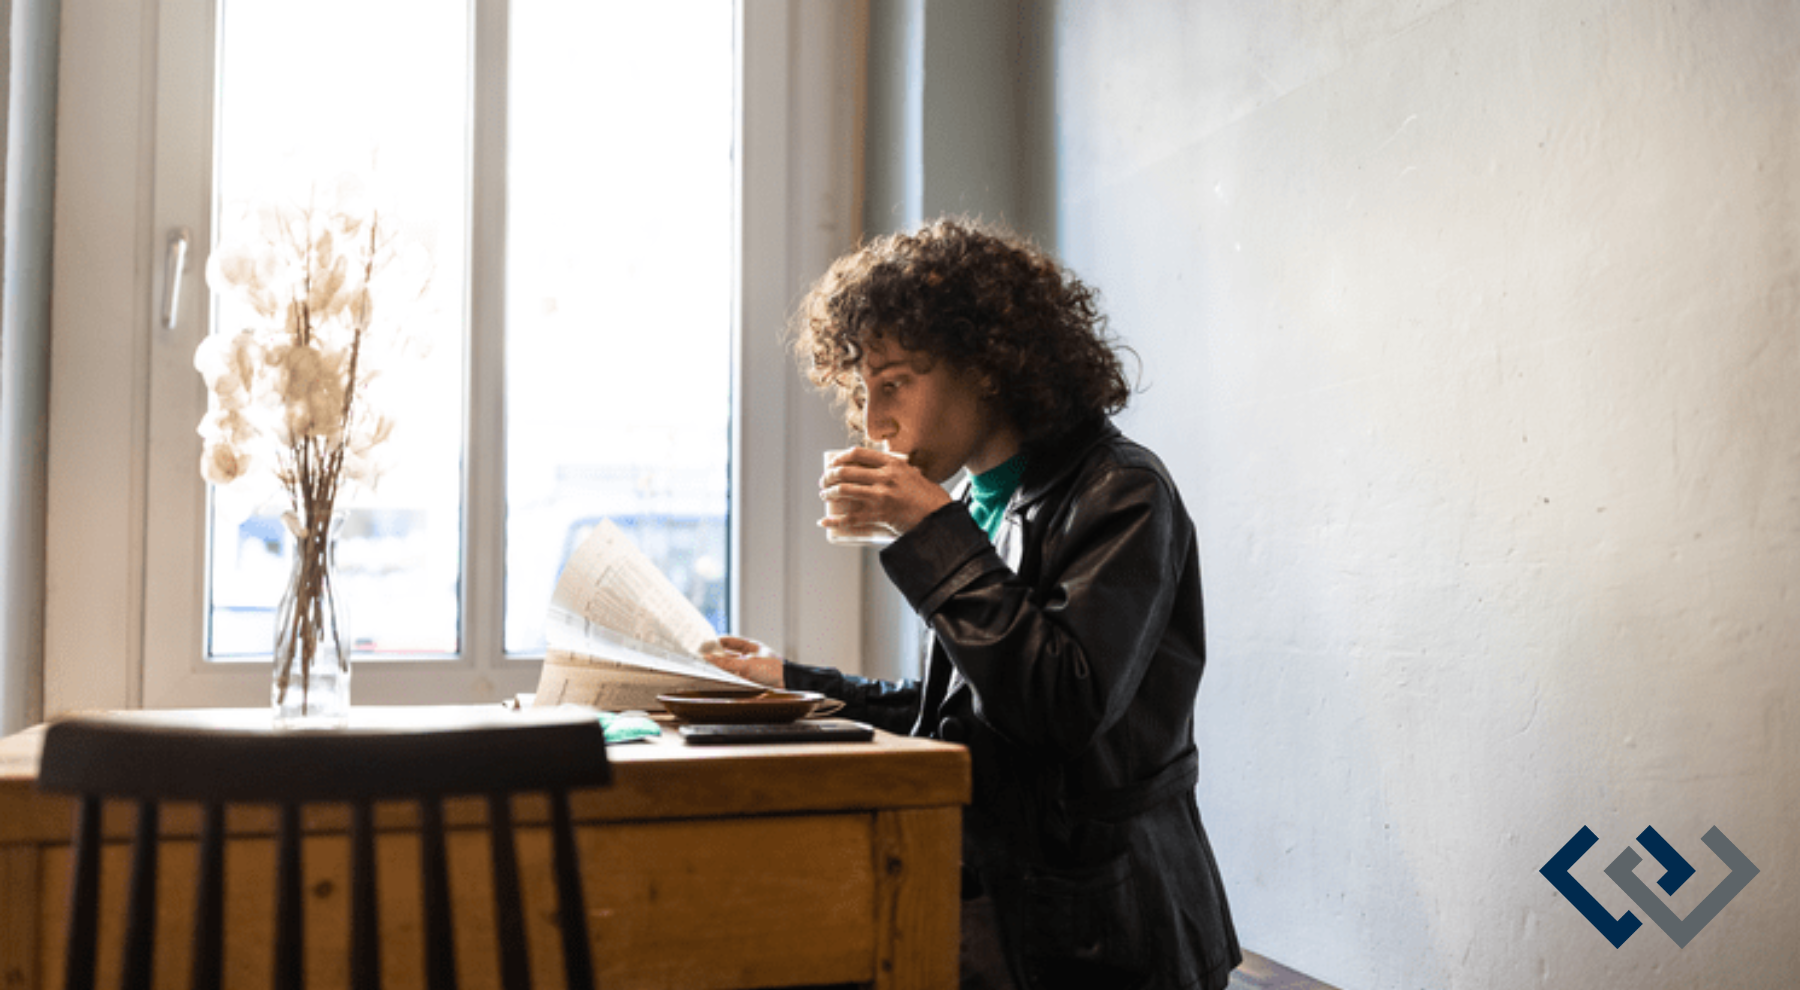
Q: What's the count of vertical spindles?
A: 8